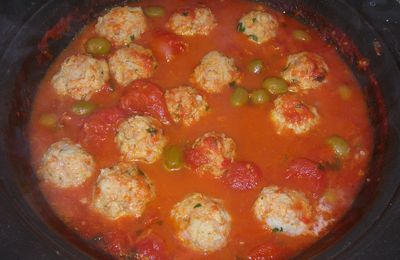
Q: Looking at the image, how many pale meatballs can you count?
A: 15